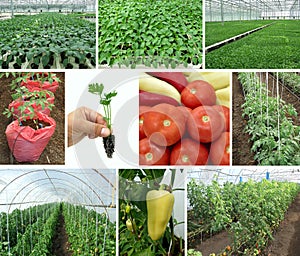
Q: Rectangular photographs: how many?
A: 10